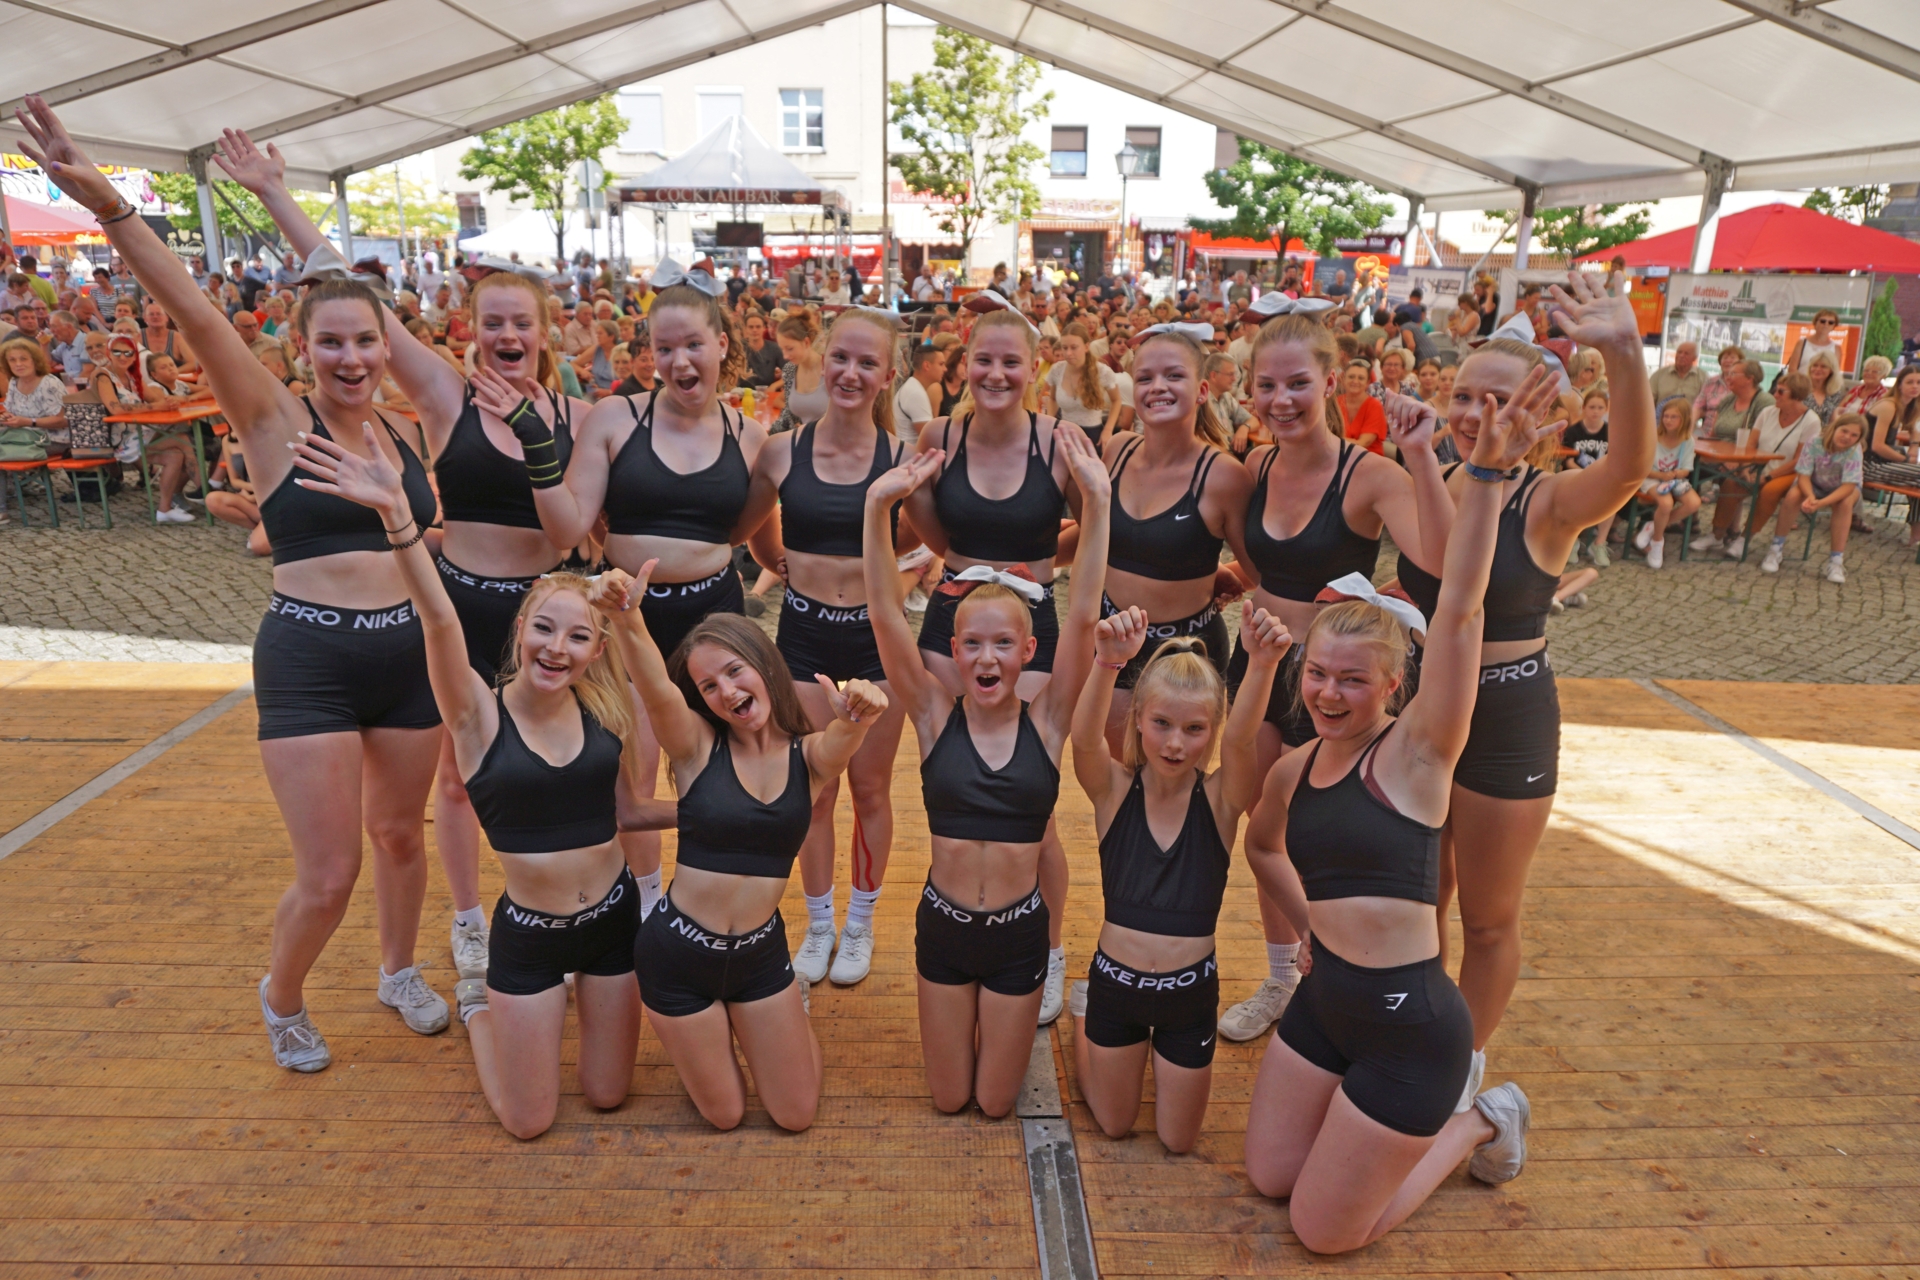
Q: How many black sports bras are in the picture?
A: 13